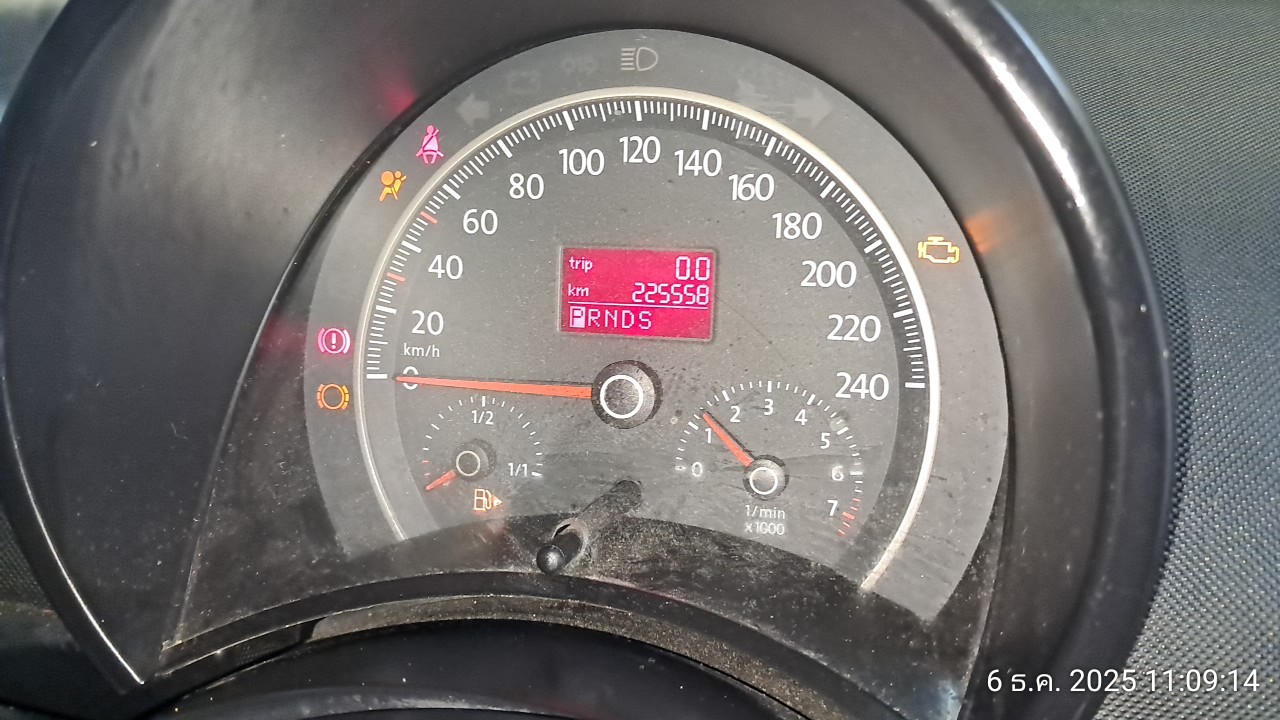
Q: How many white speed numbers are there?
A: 13